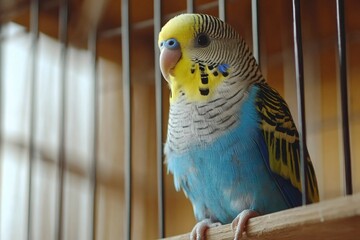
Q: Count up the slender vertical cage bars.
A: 10